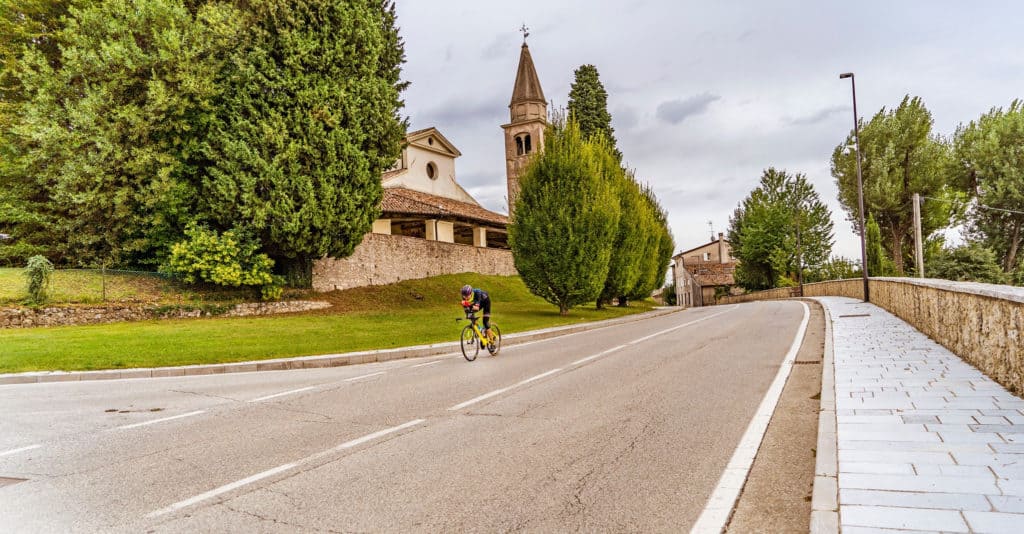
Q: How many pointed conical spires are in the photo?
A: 1